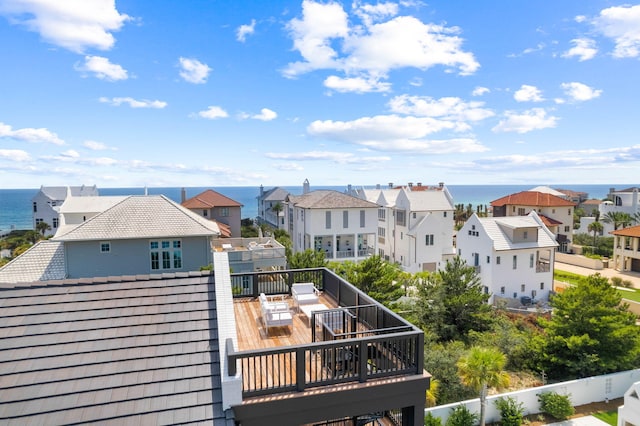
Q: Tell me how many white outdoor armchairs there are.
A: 3